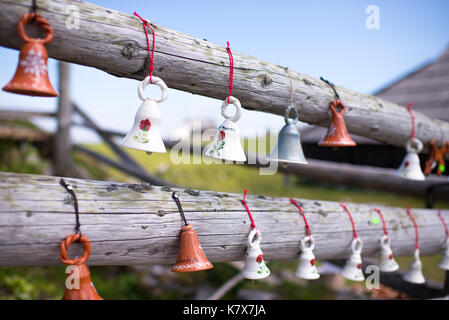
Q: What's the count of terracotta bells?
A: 4